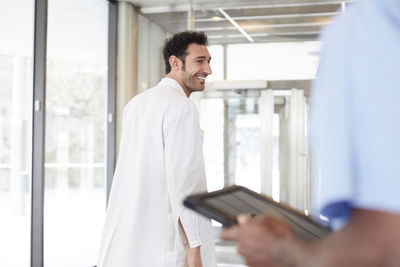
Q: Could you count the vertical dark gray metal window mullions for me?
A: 2